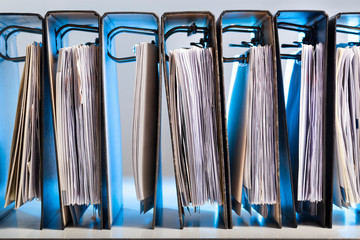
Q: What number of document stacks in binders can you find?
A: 7